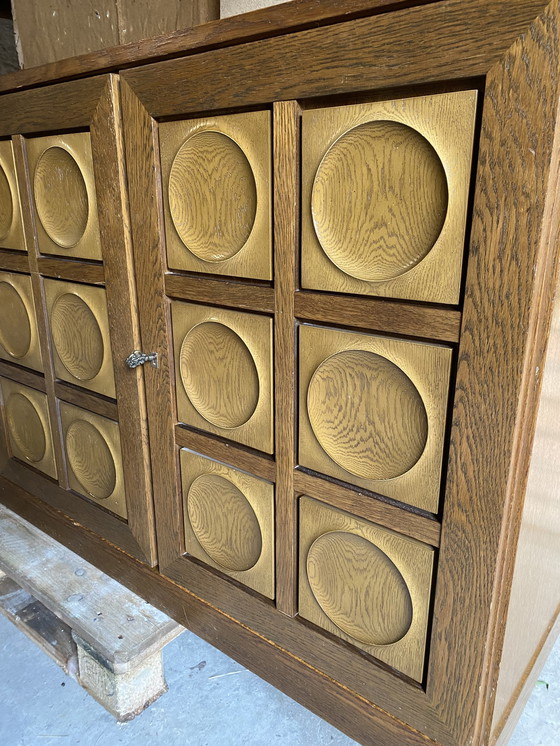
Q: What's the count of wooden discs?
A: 12